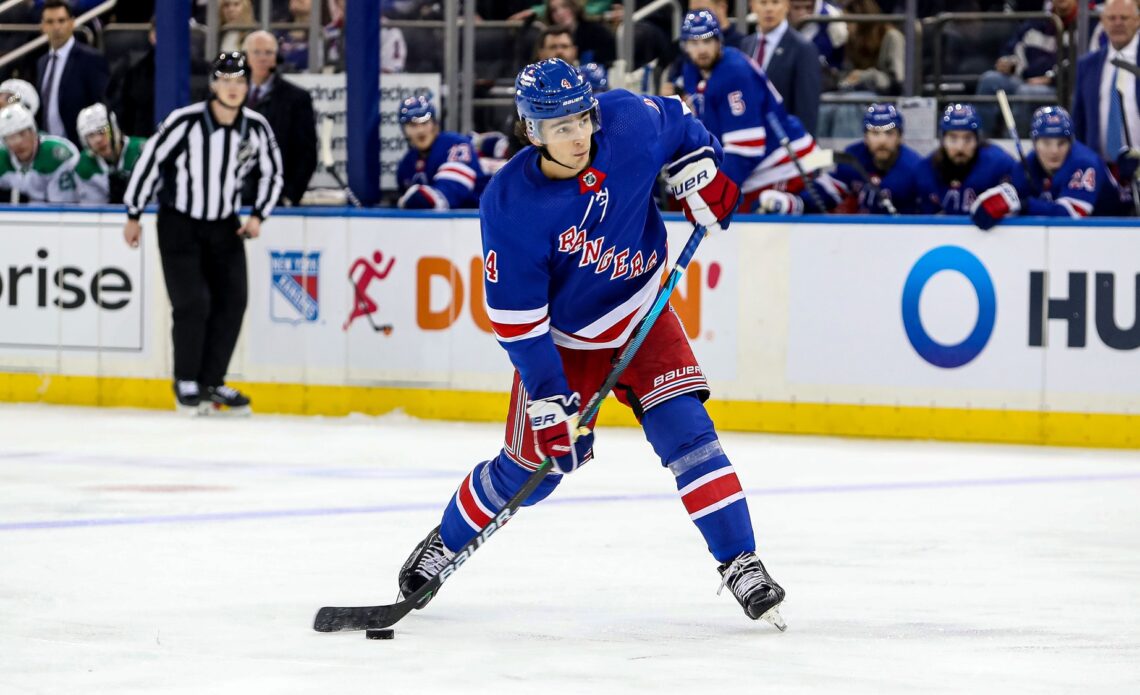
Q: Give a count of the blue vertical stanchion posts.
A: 2